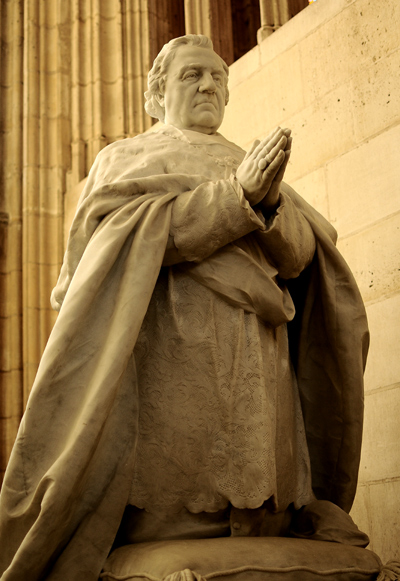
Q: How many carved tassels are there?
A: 2